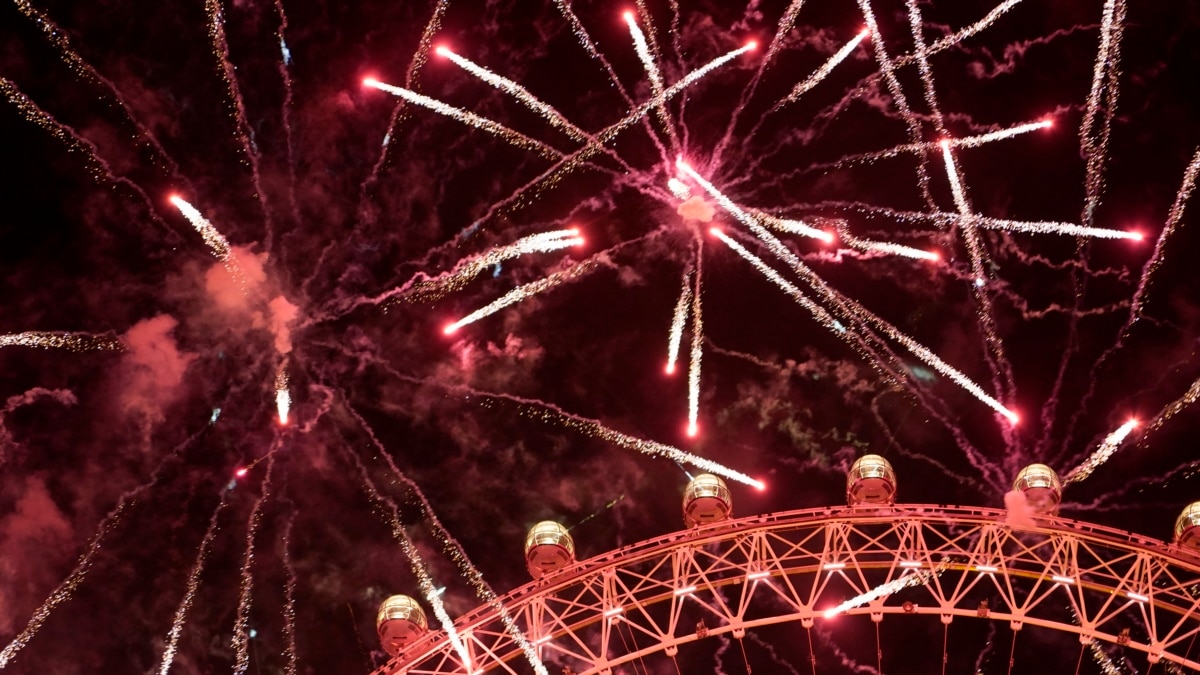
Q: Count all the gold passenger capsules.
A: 6